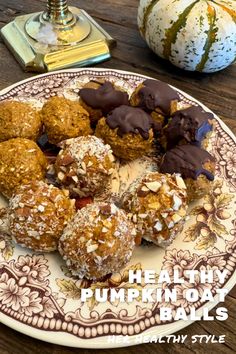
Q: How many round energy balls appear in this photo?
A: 12